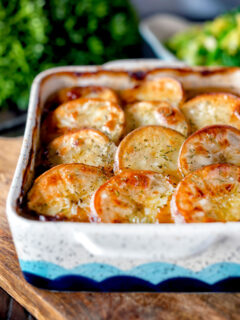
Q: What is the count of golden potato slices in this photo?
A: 11